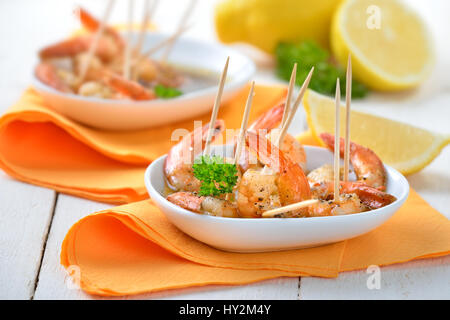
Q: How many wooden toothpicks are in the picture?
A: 13